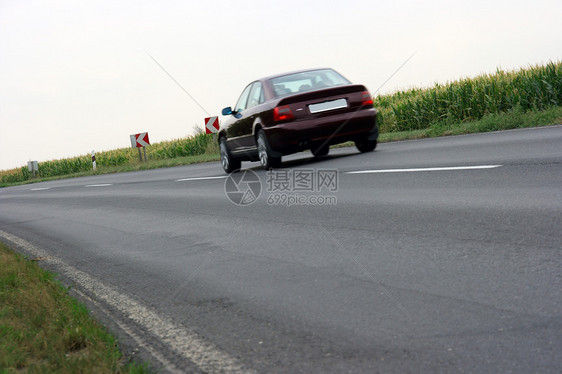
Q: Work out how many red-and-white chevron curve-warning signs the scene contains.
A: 2